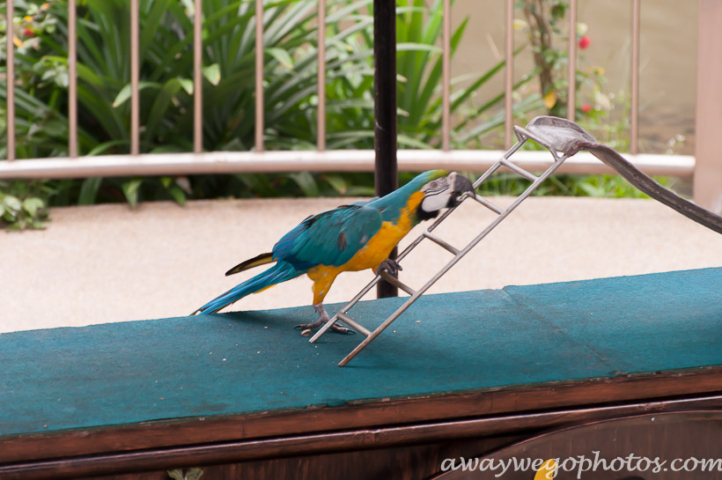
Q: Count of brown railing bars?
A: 10